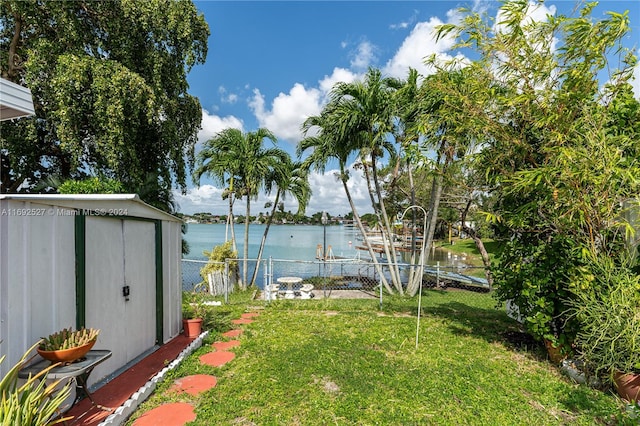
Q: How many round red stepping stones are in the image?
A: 7